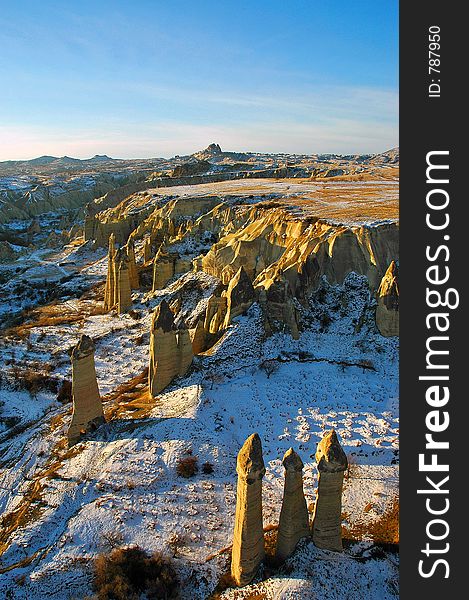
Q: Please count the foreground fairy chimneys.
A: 3